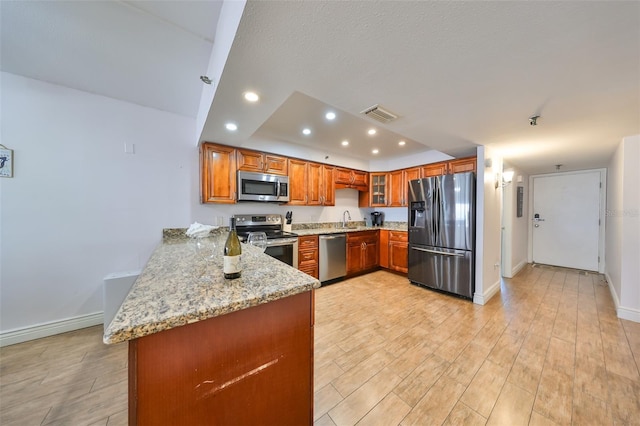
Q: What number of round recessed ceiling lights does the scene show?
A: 8